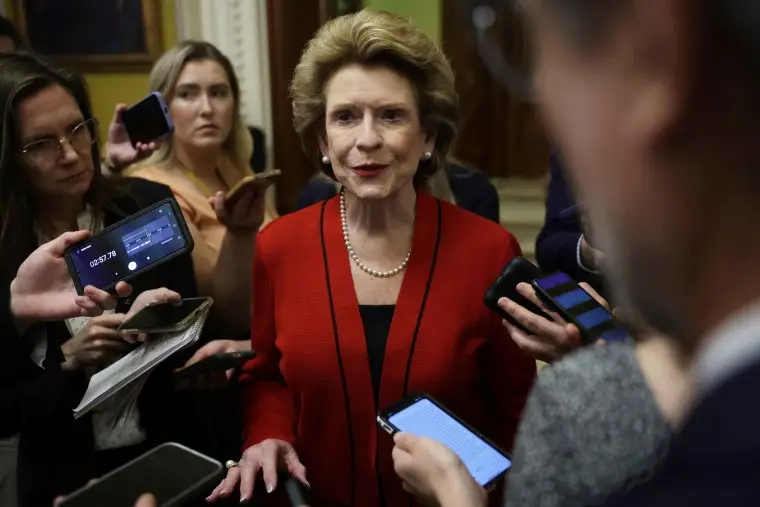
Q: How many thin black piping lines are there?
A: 2